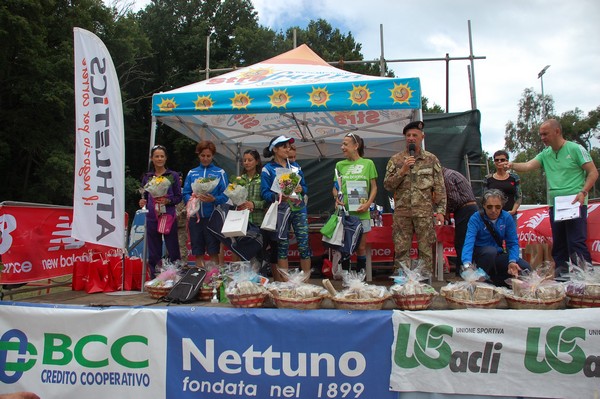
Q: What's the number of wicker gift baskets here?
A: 9